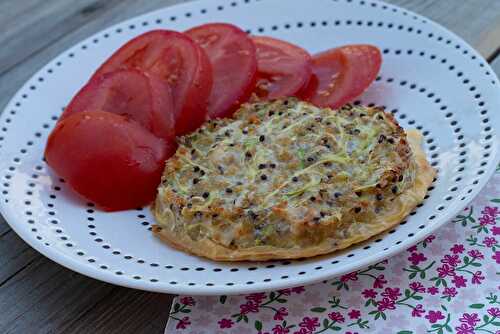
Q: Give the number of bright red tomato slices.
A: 6